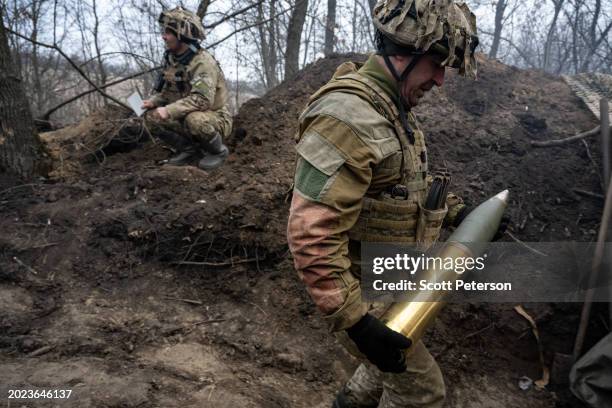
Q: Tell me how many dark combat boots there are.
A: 2